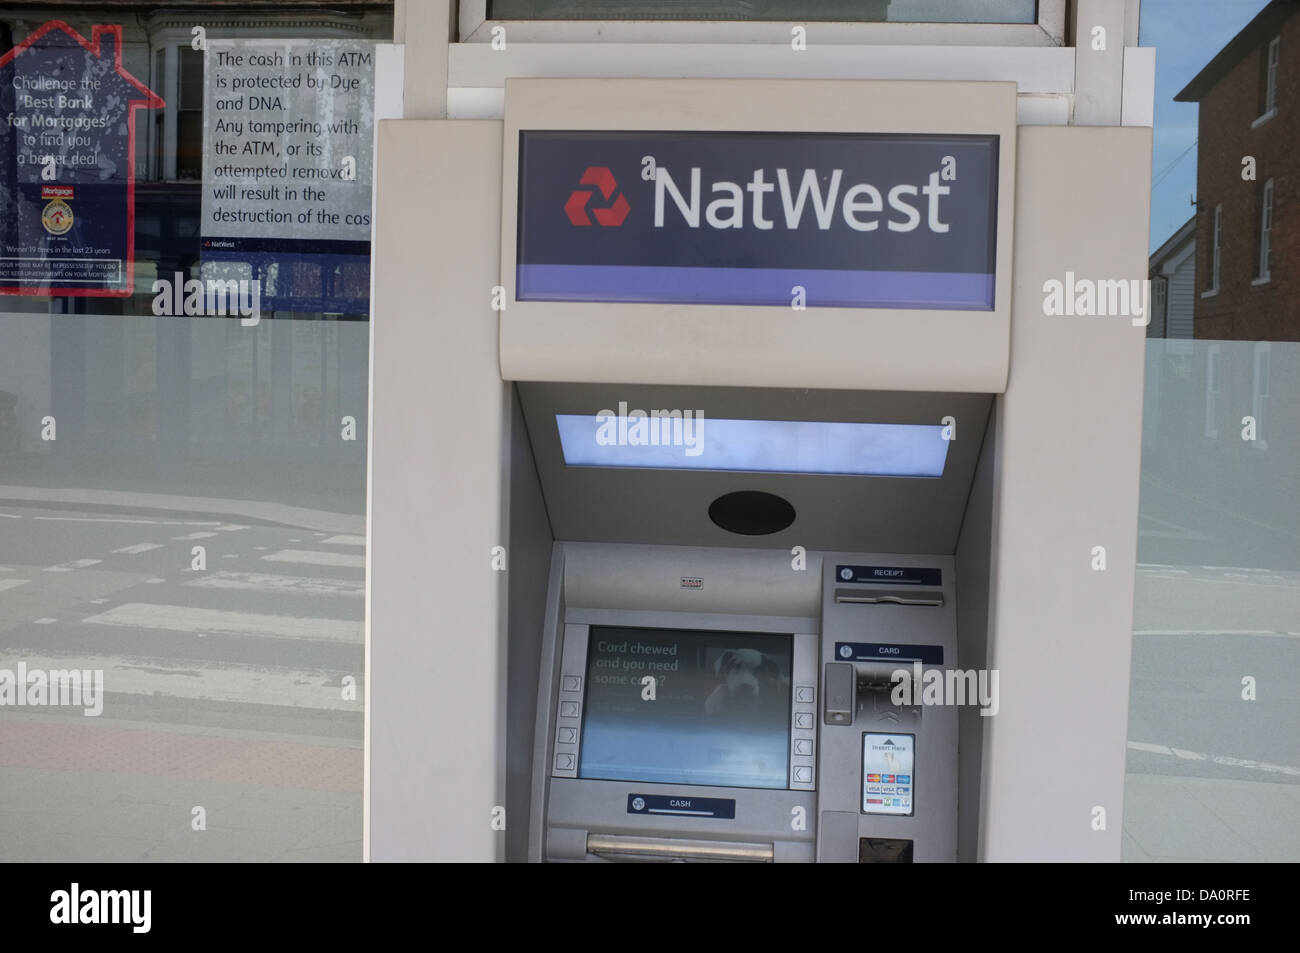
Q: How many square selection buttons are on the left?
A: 4